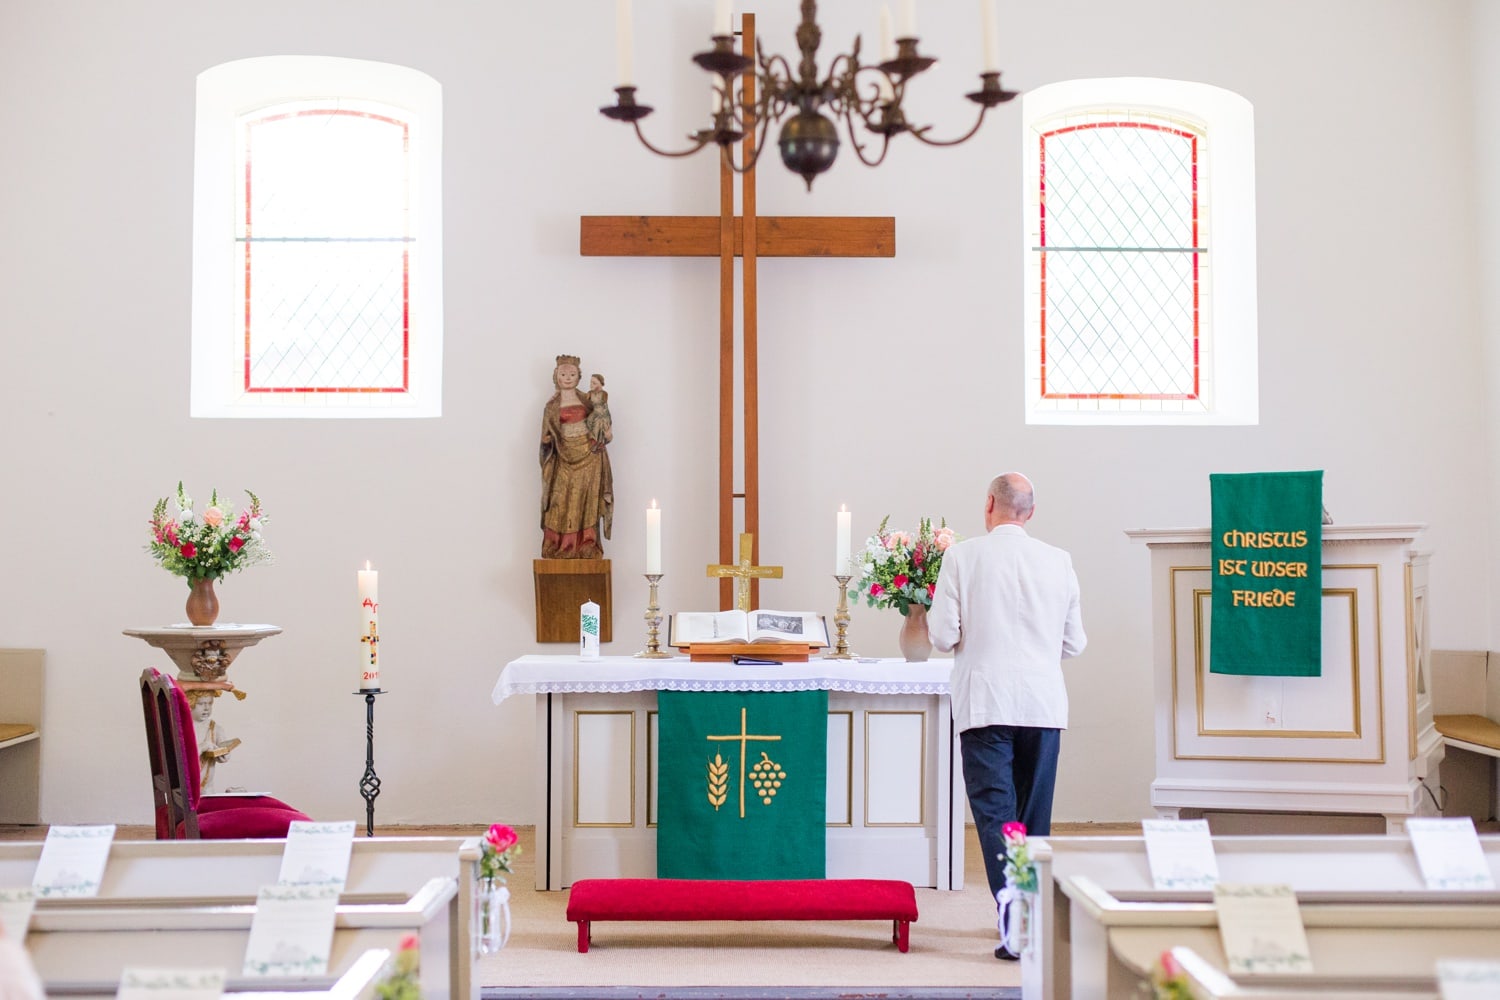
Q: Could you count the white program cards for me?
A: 9